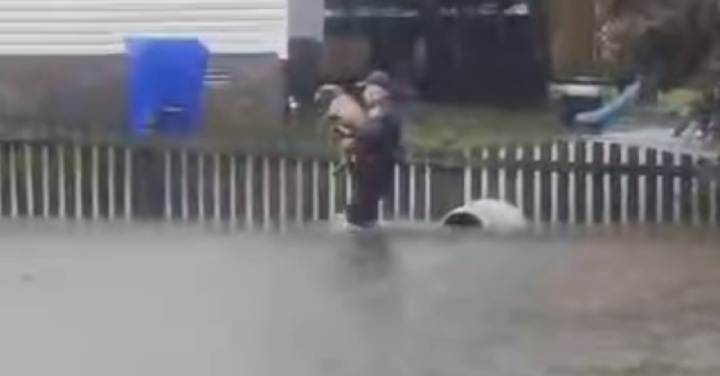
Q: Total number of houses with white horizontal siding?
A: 1